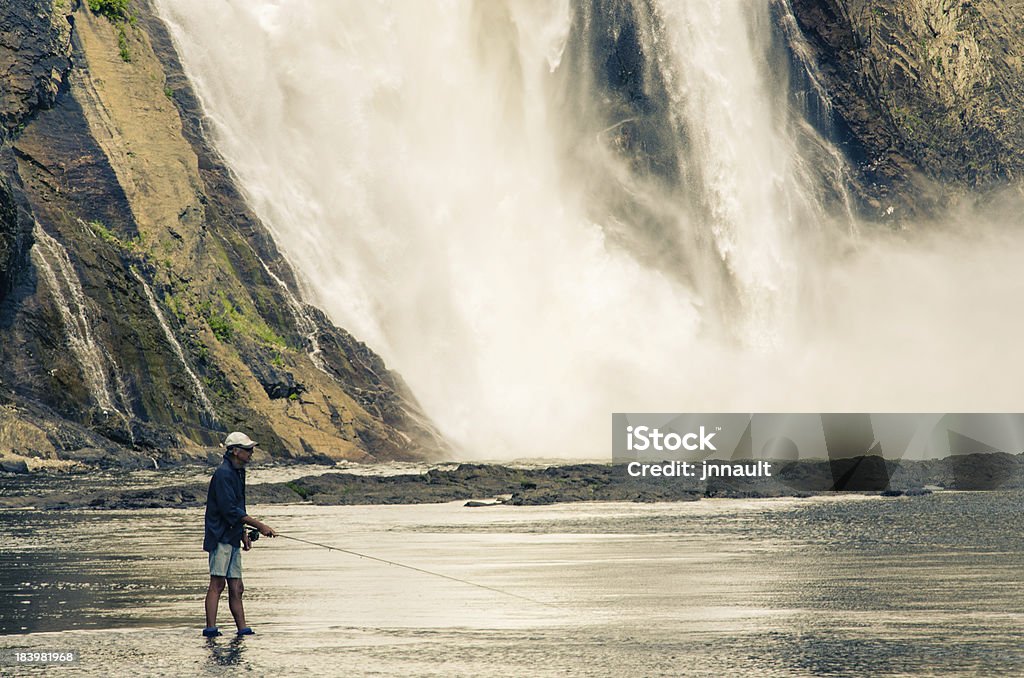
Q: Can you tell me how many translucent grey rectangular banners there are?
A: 2